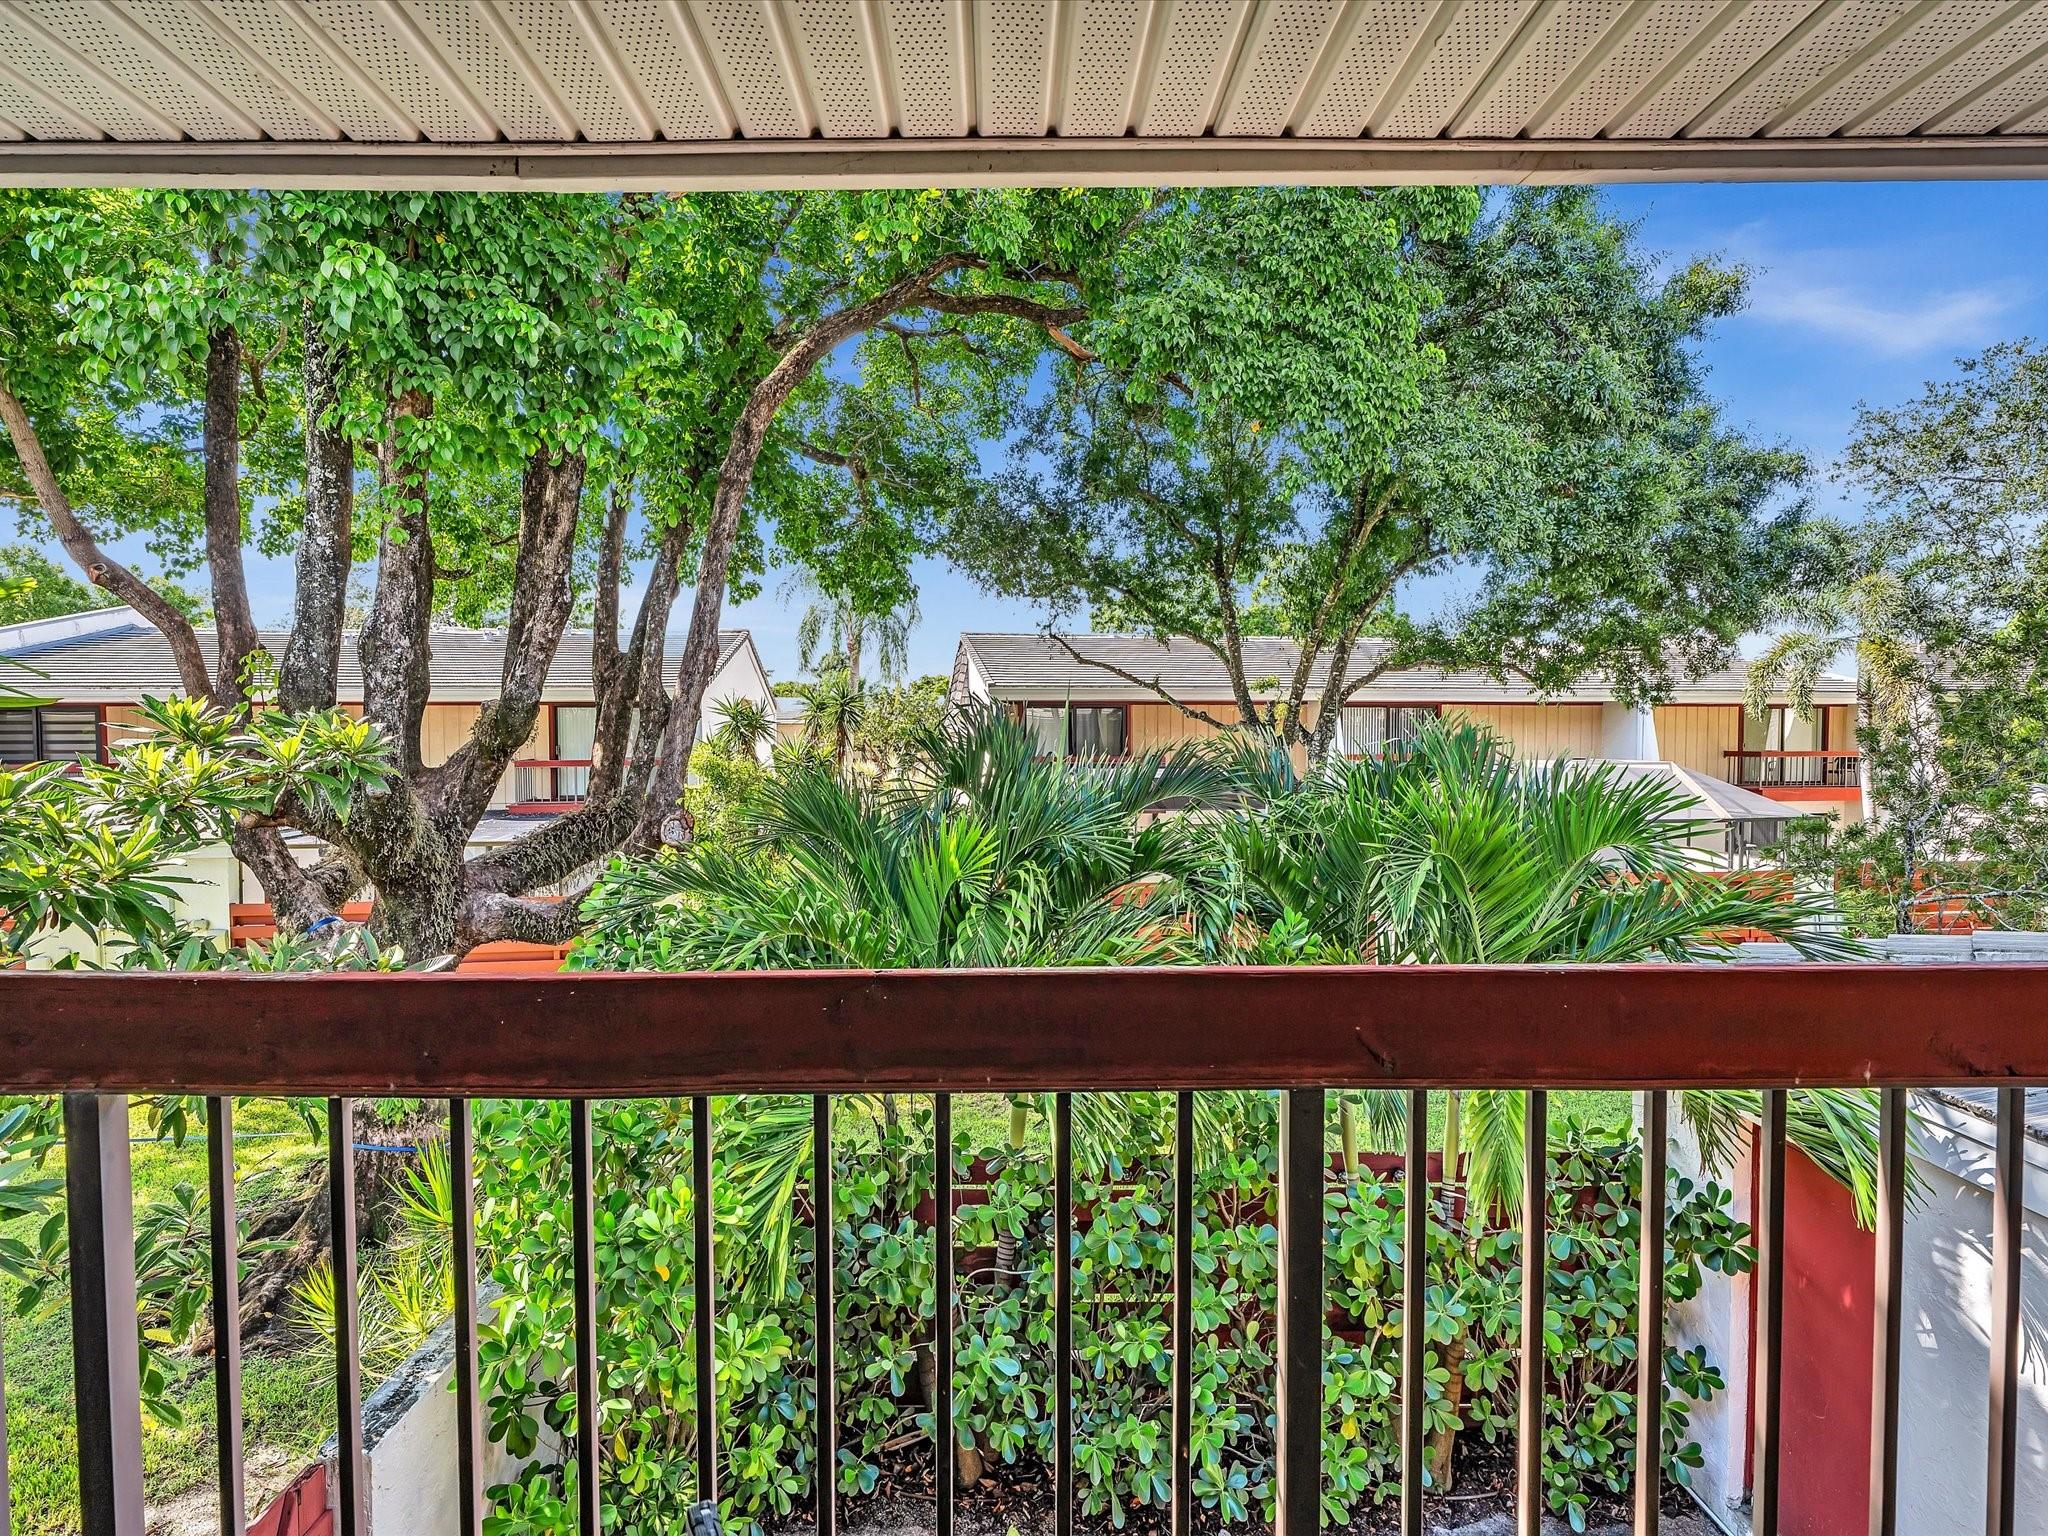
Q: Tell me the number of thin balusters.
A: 15